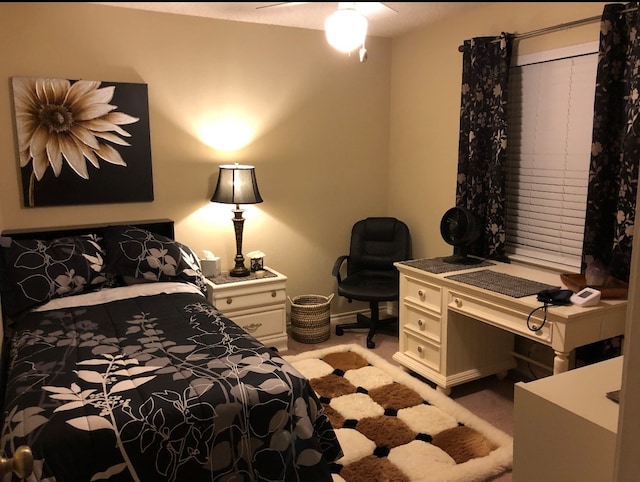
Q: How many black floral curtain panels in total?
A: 2